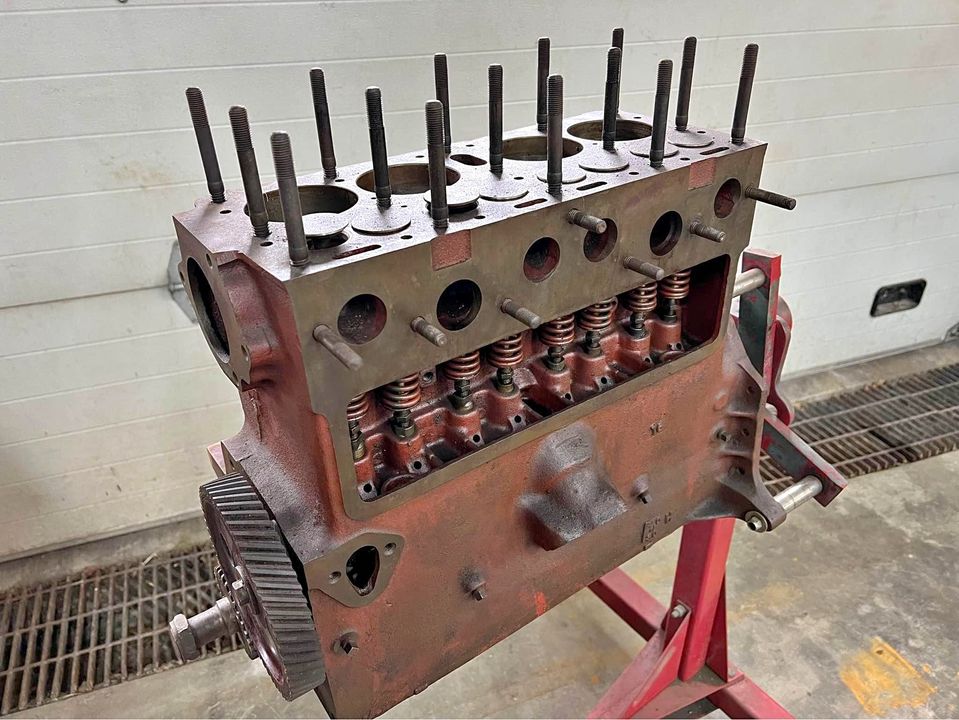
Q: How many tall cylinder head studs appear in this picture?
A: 15